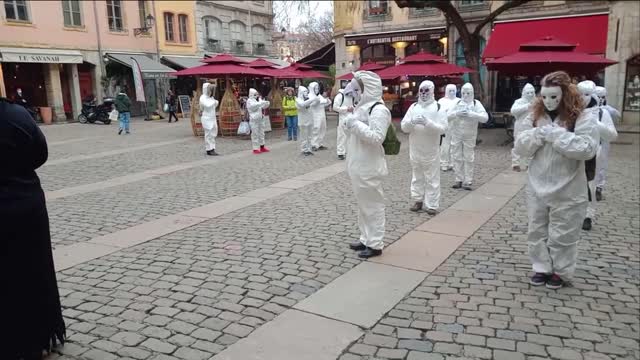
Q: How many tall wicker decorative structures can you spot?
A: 3